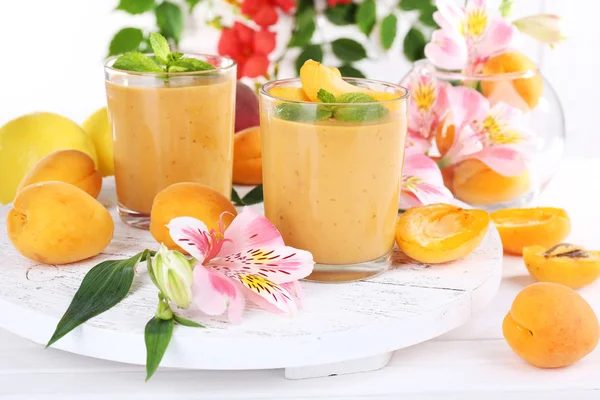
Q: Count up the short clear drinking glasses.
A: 2